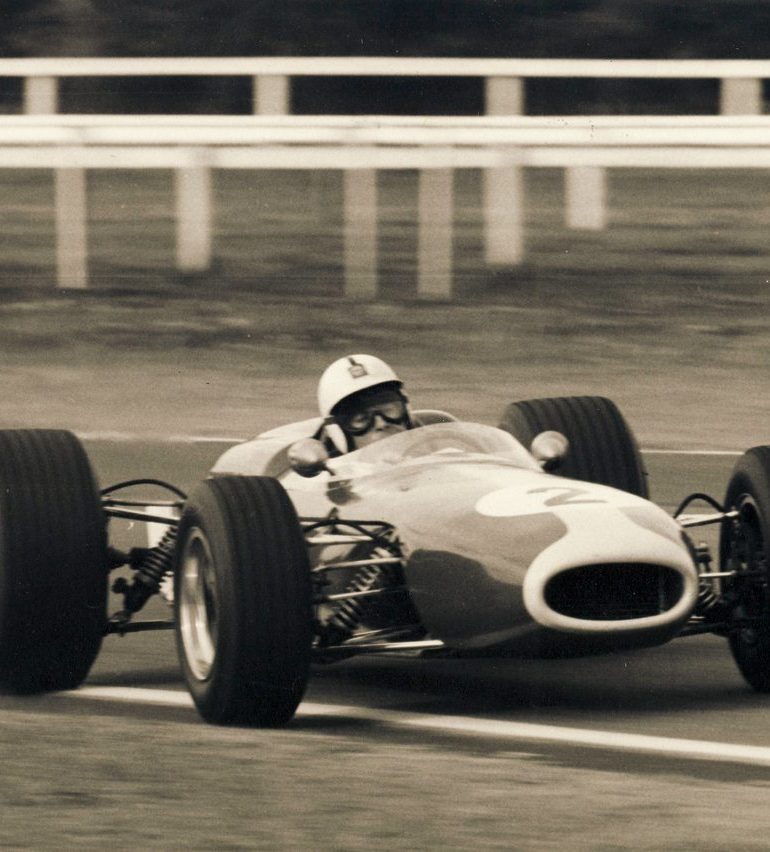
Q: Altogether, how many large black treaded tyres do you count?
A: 4